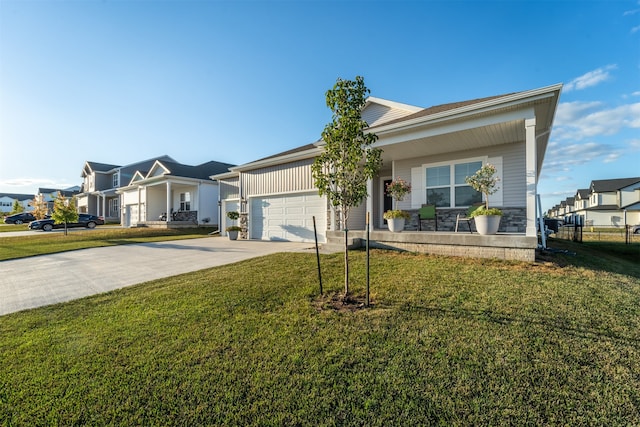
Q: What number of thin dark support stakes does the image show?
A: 2